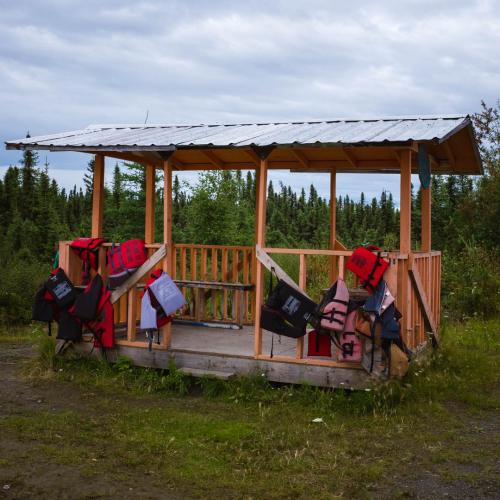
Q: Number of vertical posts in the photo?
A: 7